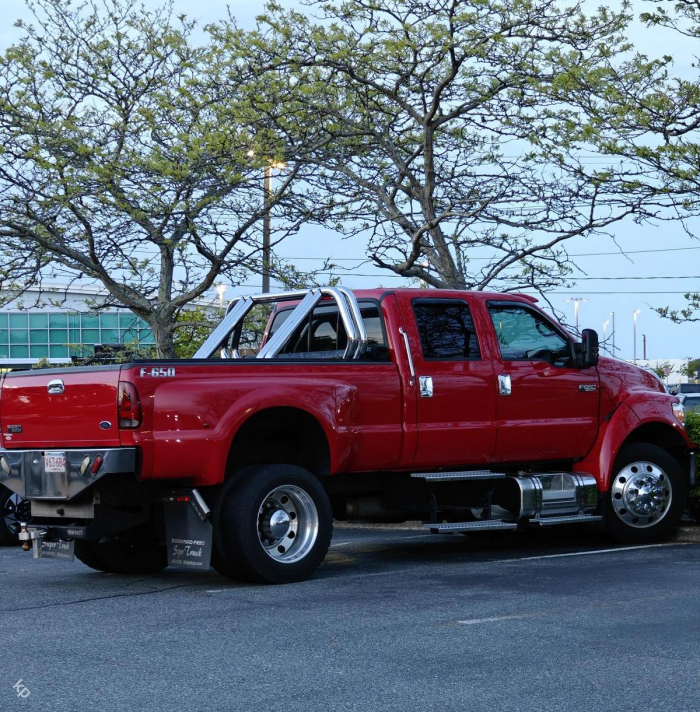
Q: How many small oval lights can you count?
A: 3